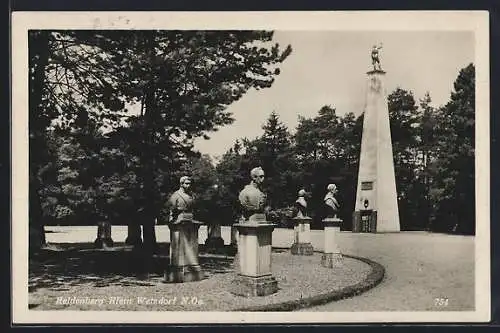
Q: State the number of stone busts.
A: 4